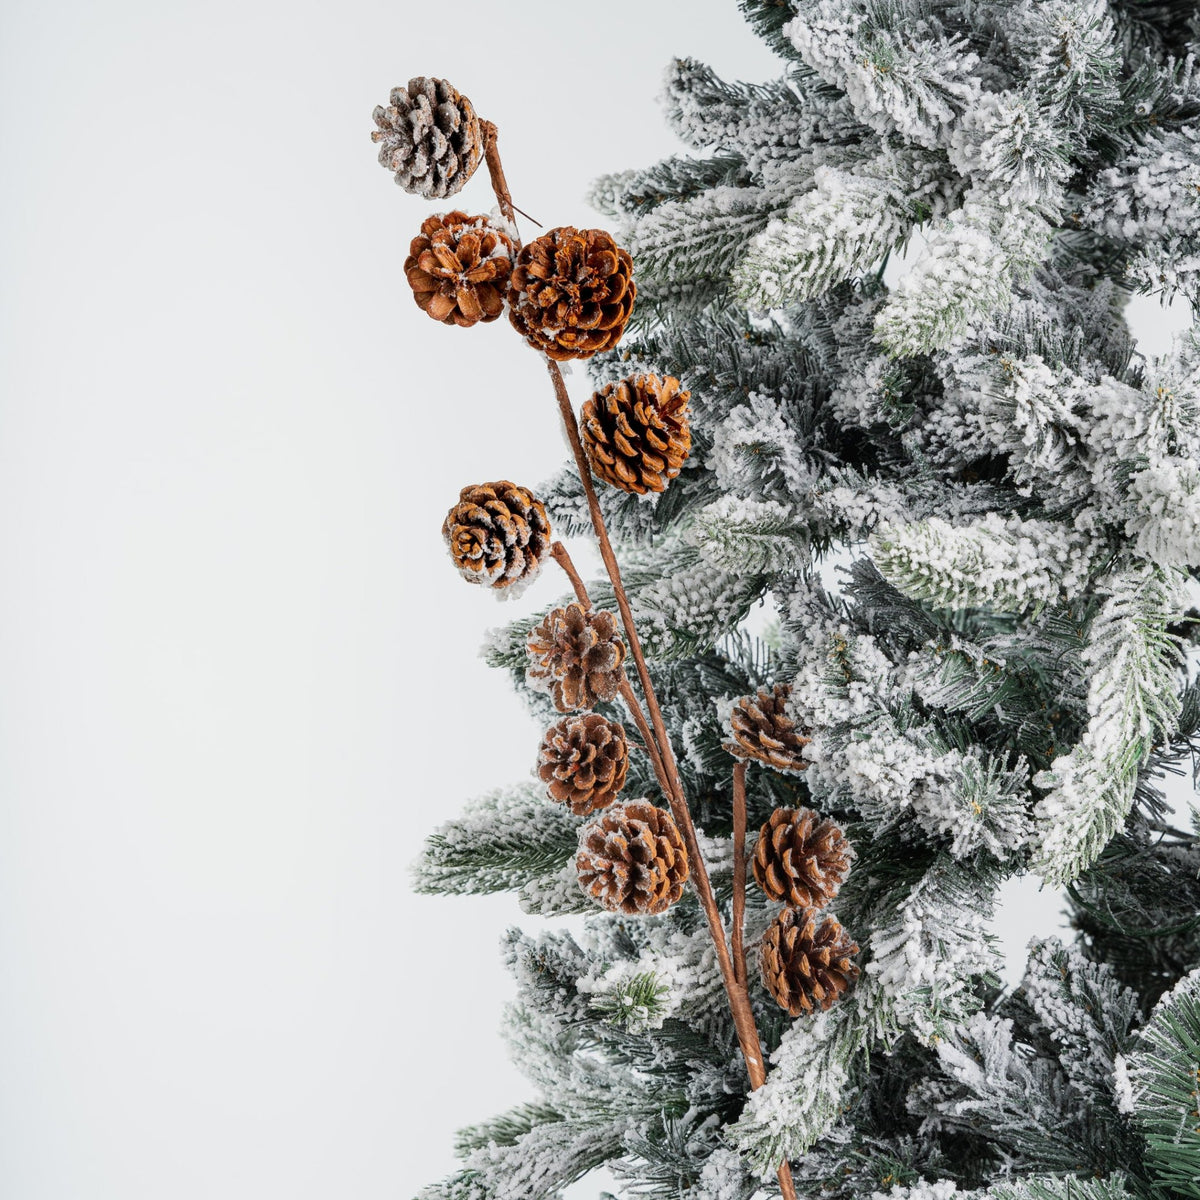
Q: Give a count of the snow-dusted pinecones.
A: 11